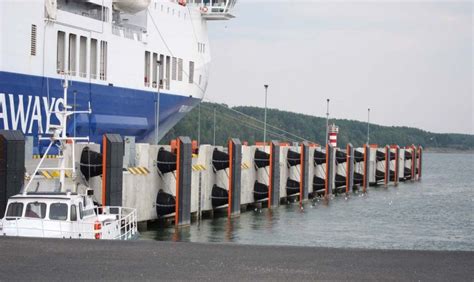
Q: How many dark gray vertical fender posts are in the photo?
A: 13